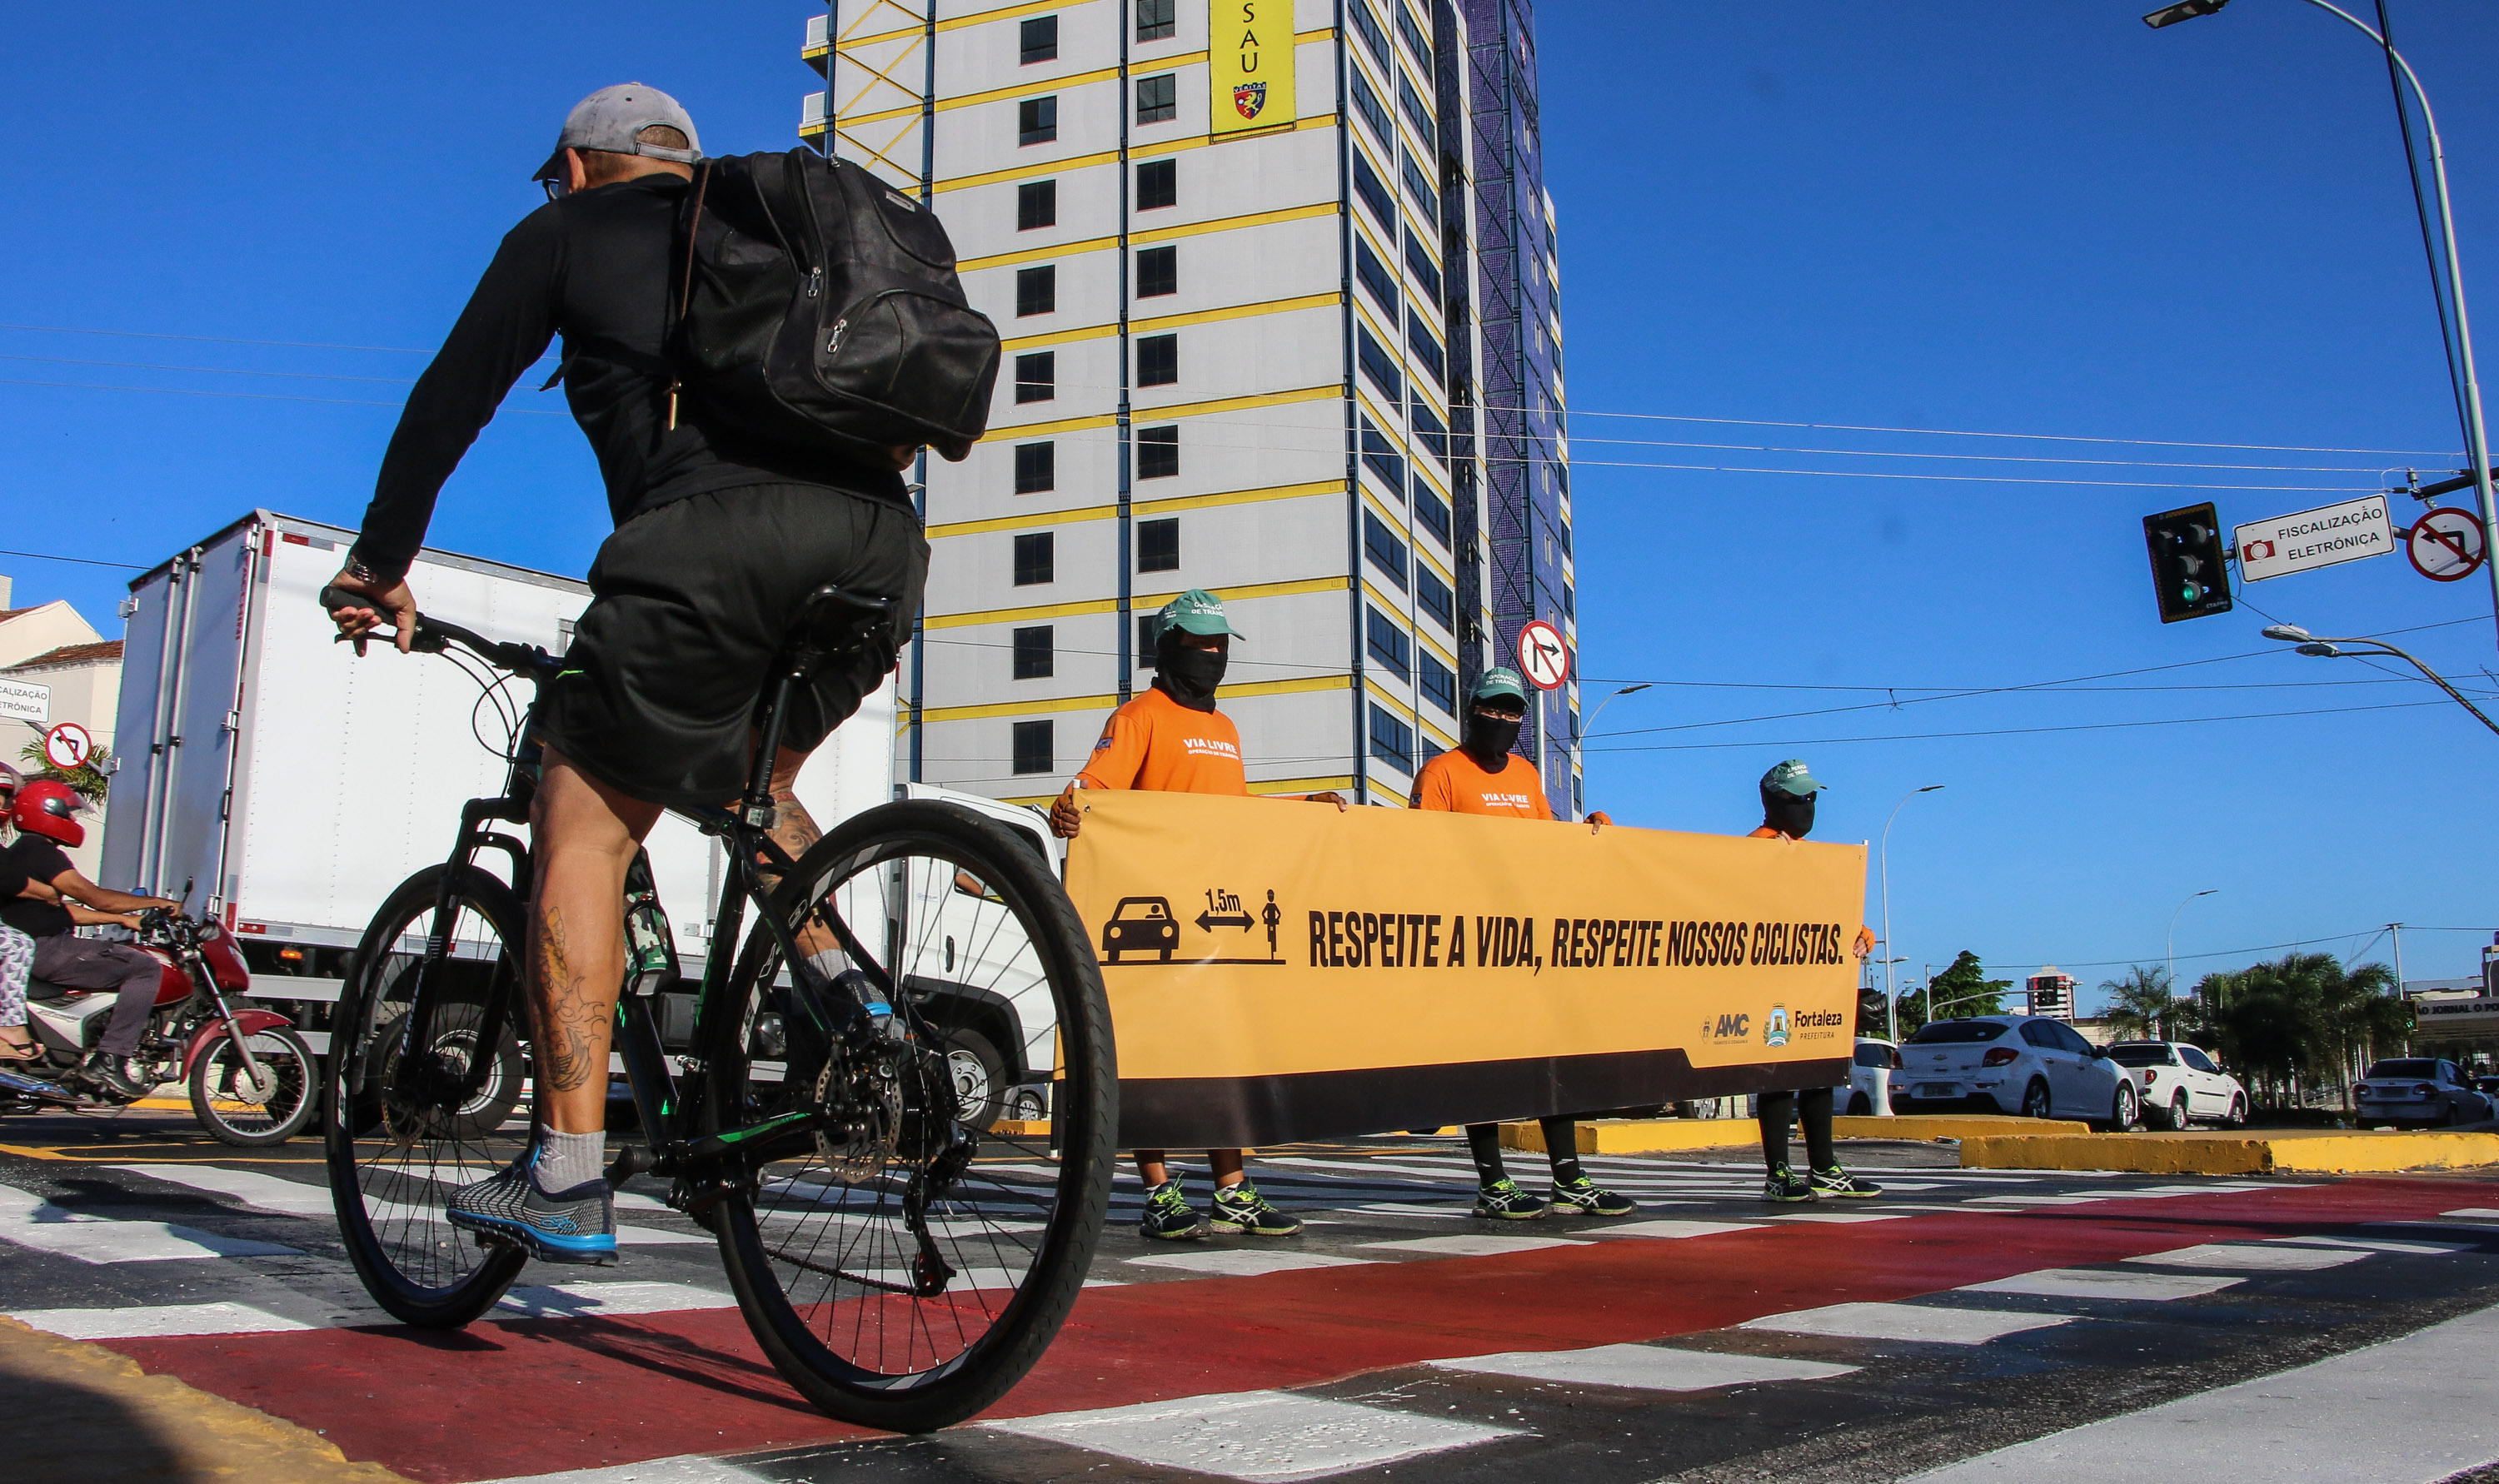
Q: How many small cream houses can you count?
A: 1